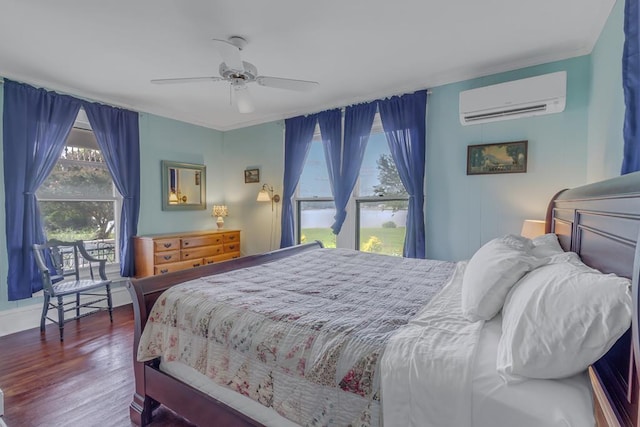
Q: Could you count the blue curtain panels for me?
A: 7